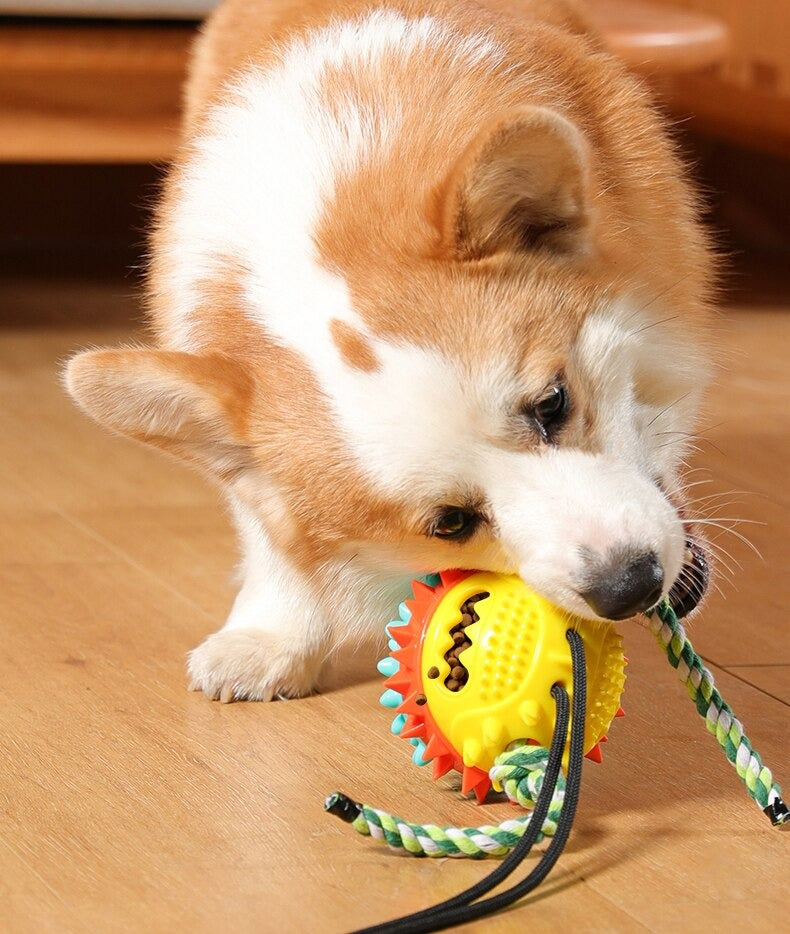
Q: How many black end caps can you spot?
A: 2